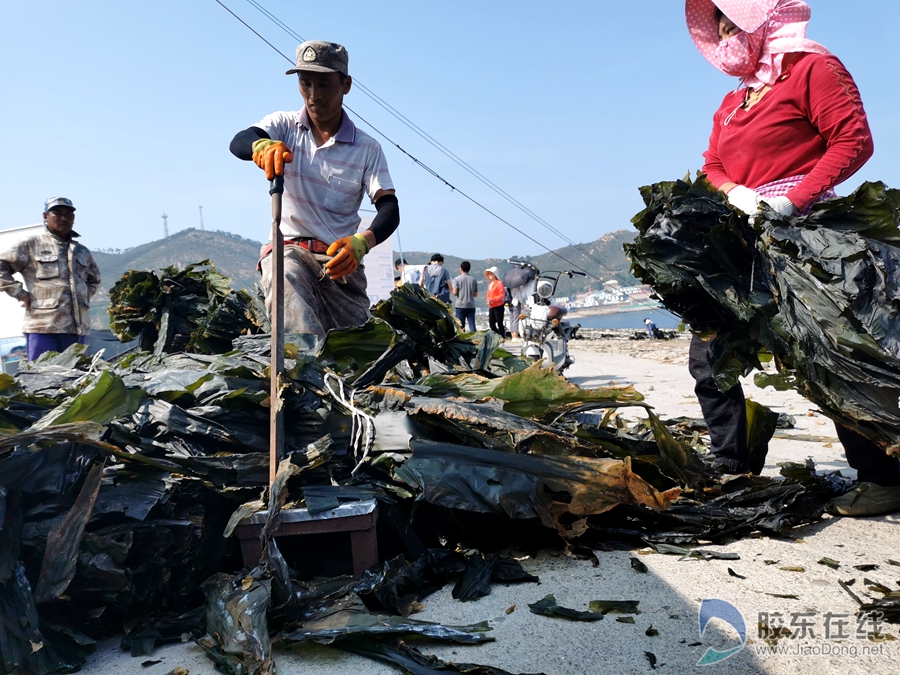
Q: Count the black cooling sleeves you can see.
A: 2